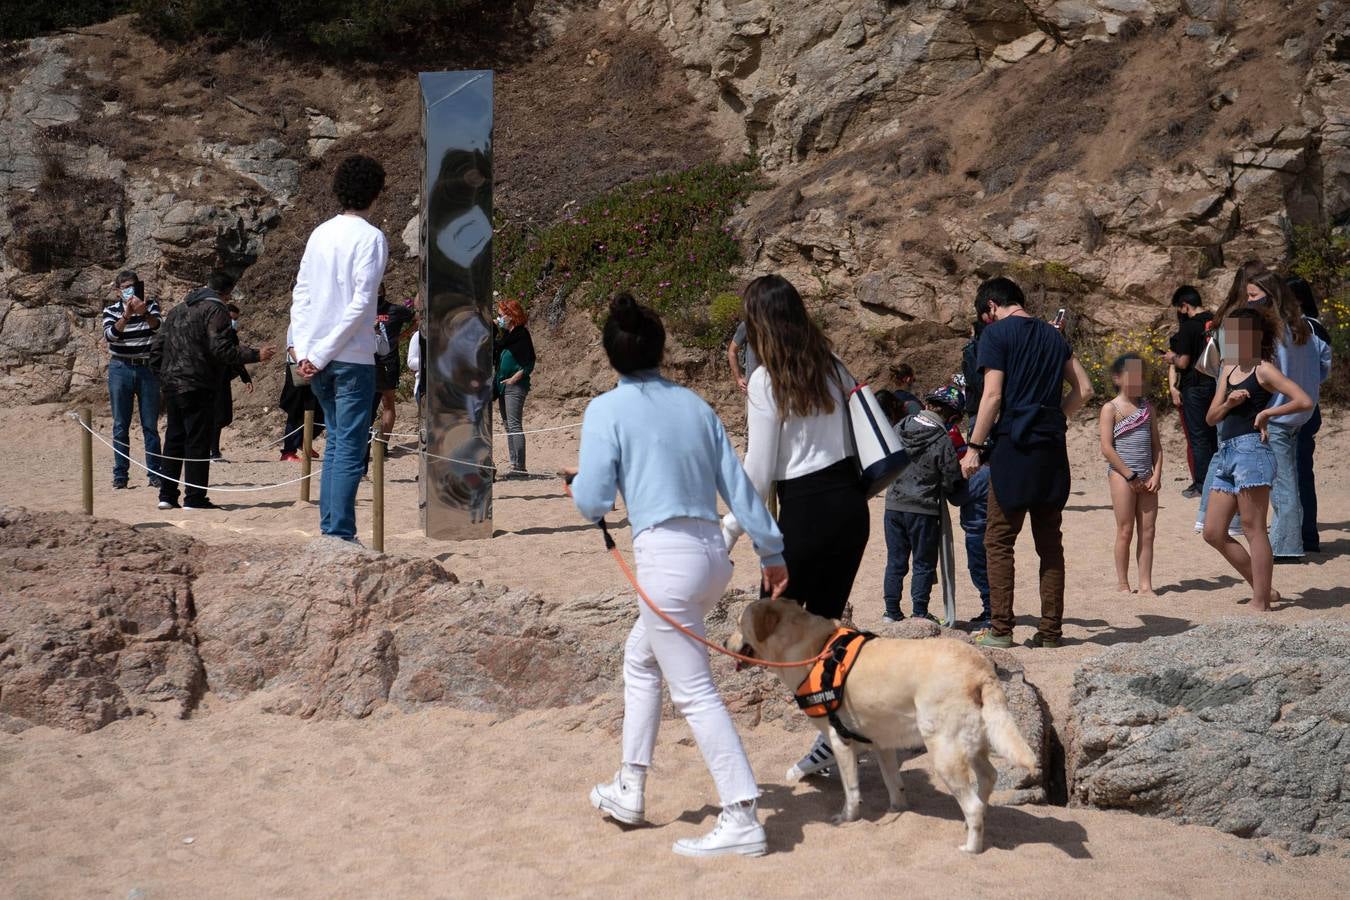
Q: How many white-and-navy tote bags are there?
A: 1